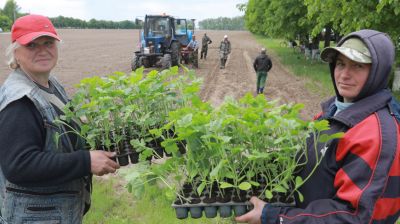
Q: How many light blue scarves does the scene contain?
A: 1